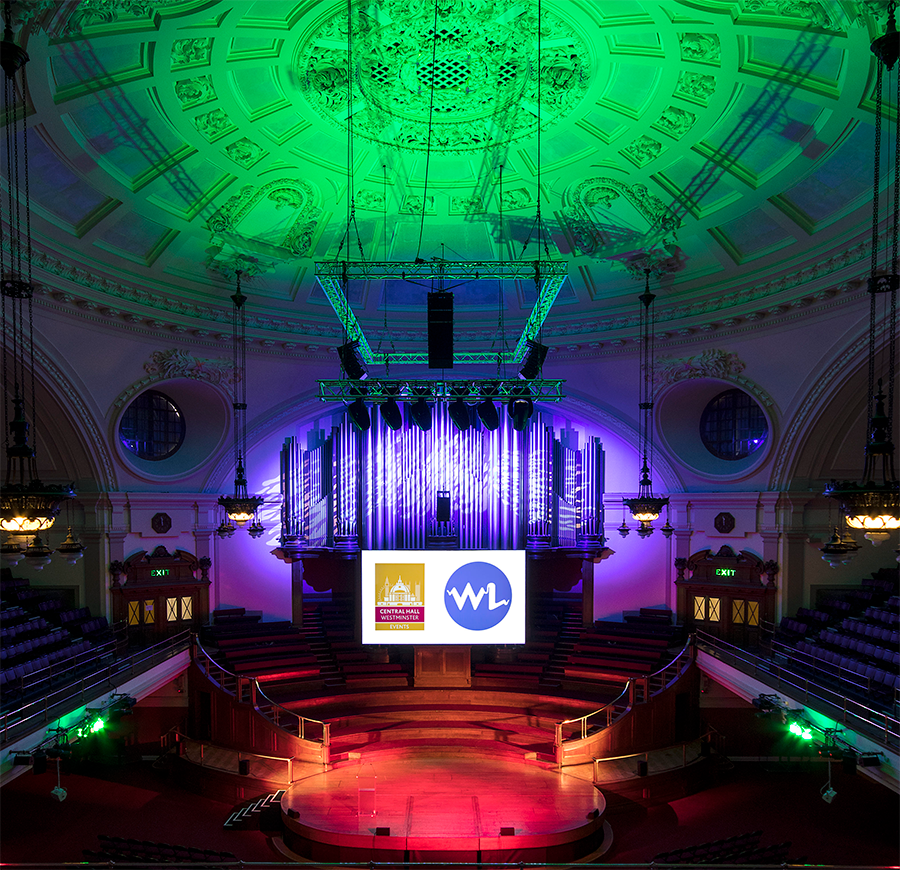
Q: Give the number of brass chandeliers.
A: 4